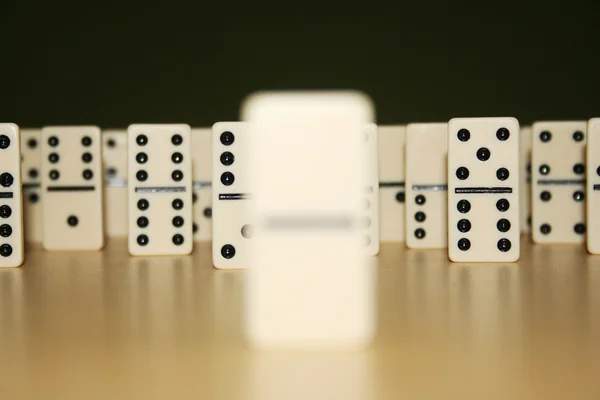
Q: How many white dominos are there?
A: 15